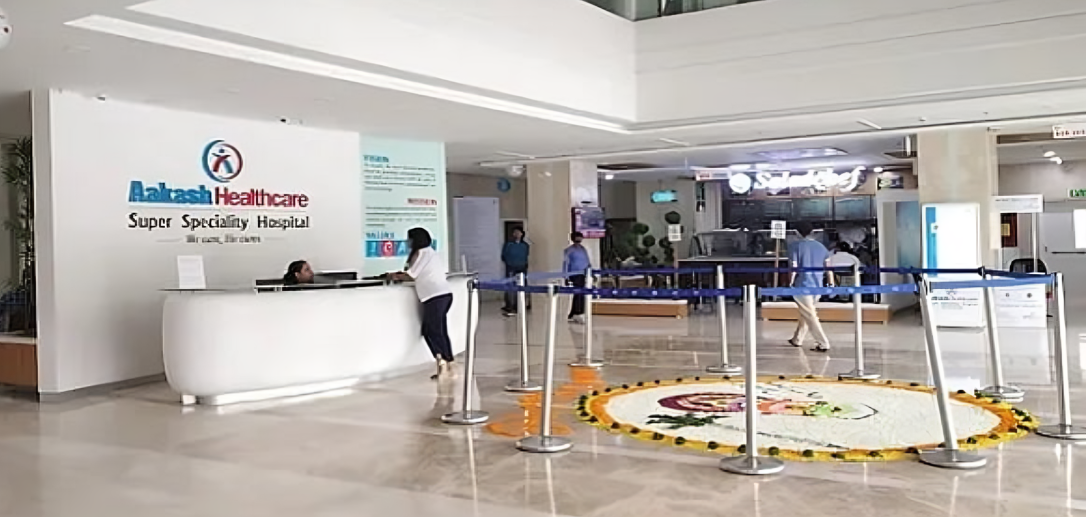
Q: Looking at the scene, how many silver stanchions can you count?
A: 10